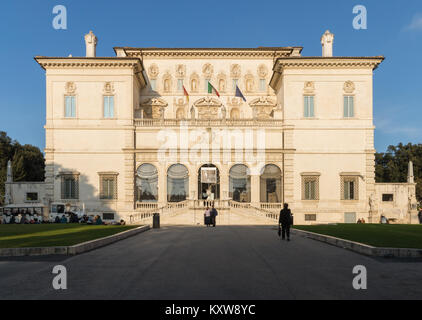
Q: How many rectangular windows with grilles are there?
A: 4